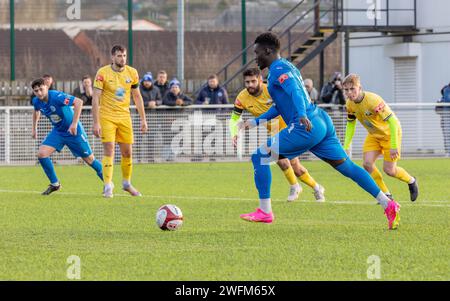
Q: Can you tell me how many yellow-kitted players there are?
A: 3